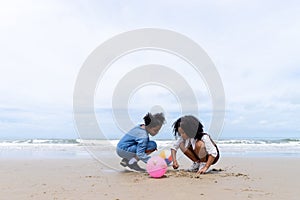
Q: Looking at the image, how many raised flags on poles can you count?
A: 0